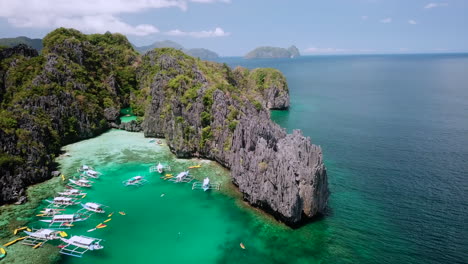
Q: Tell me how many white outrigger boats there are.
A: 14